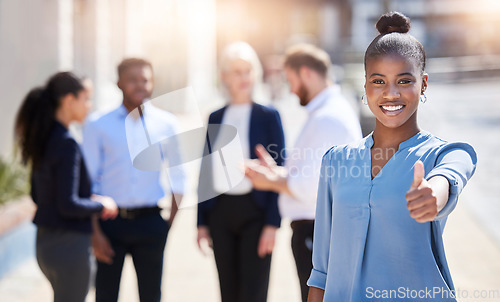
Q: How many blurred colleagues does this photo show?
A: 4